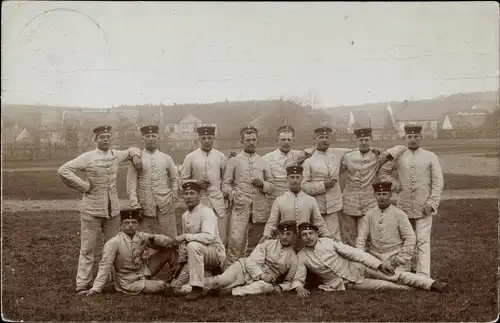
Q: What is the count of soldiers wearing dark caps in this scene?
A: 14